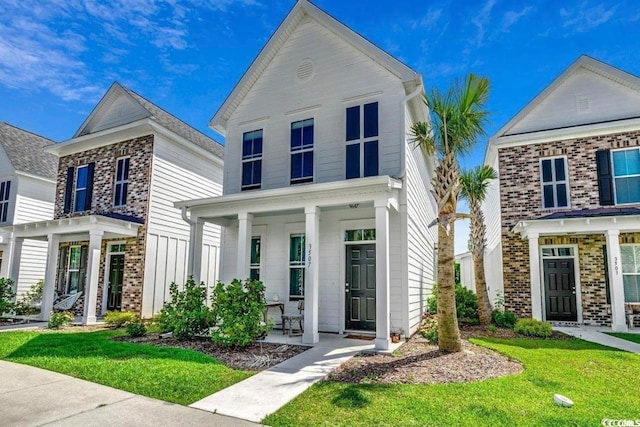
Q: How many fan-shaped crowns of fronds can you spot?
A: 2